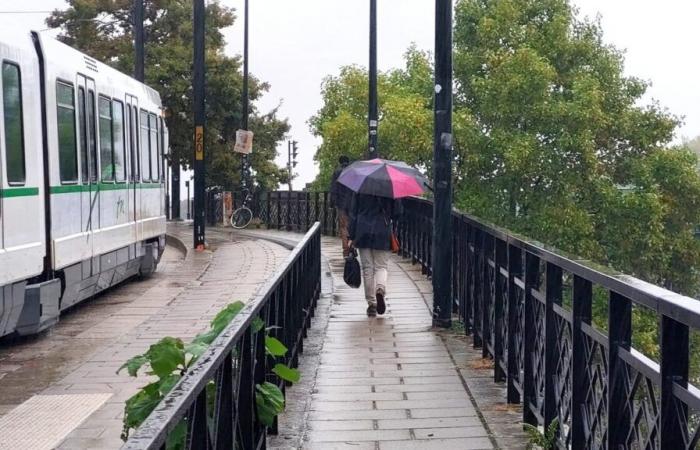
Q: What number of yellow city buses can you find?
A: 0